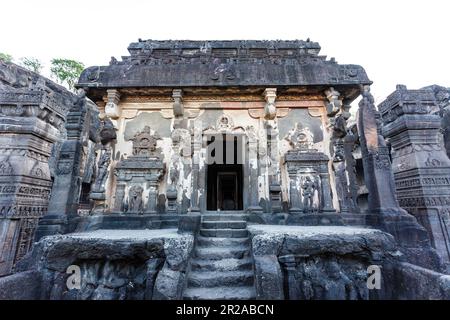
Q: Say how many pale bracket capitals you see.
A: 4